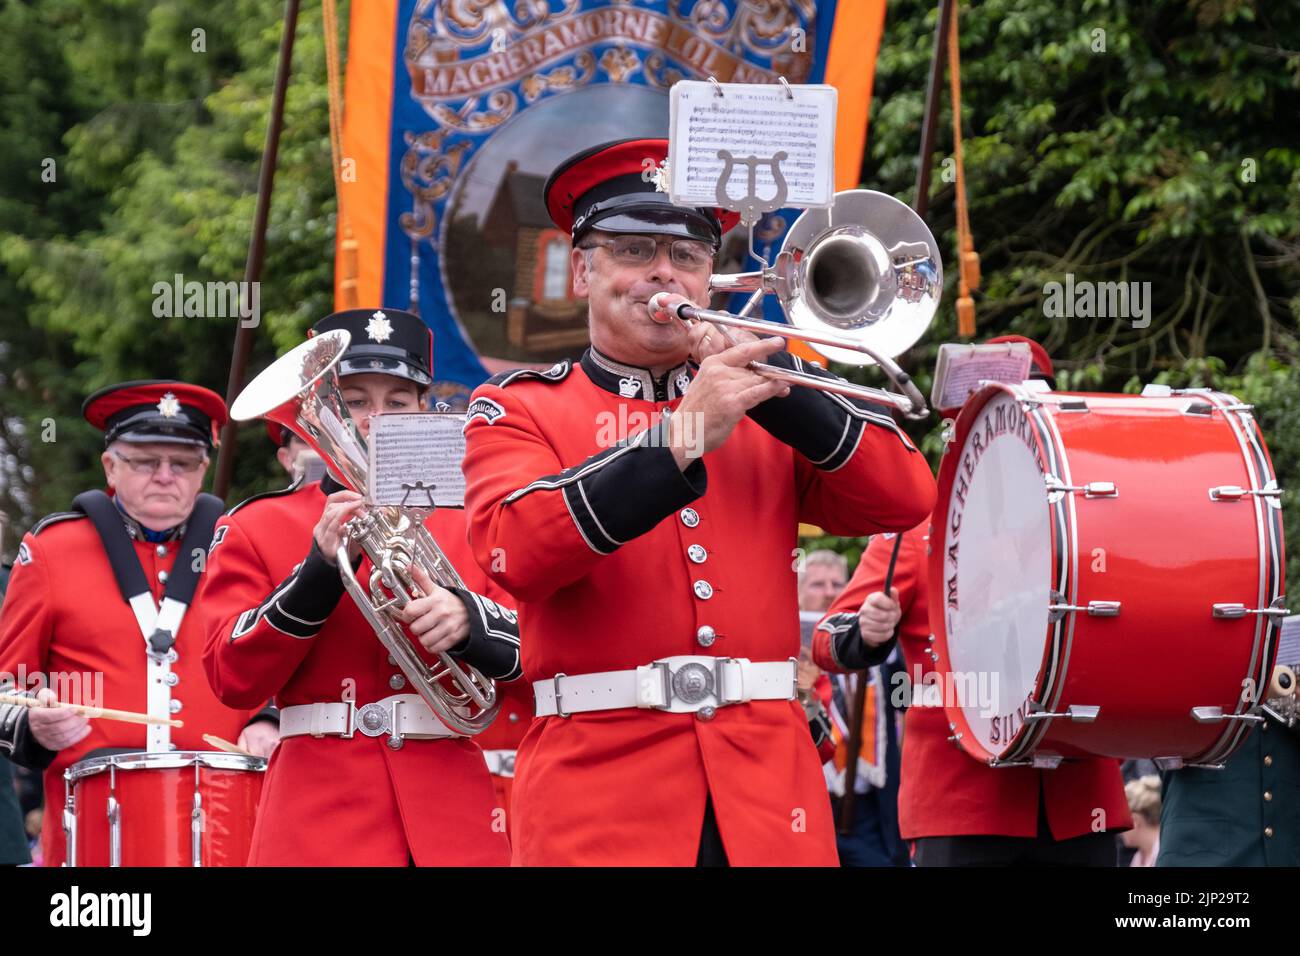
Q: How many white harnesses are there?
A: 1